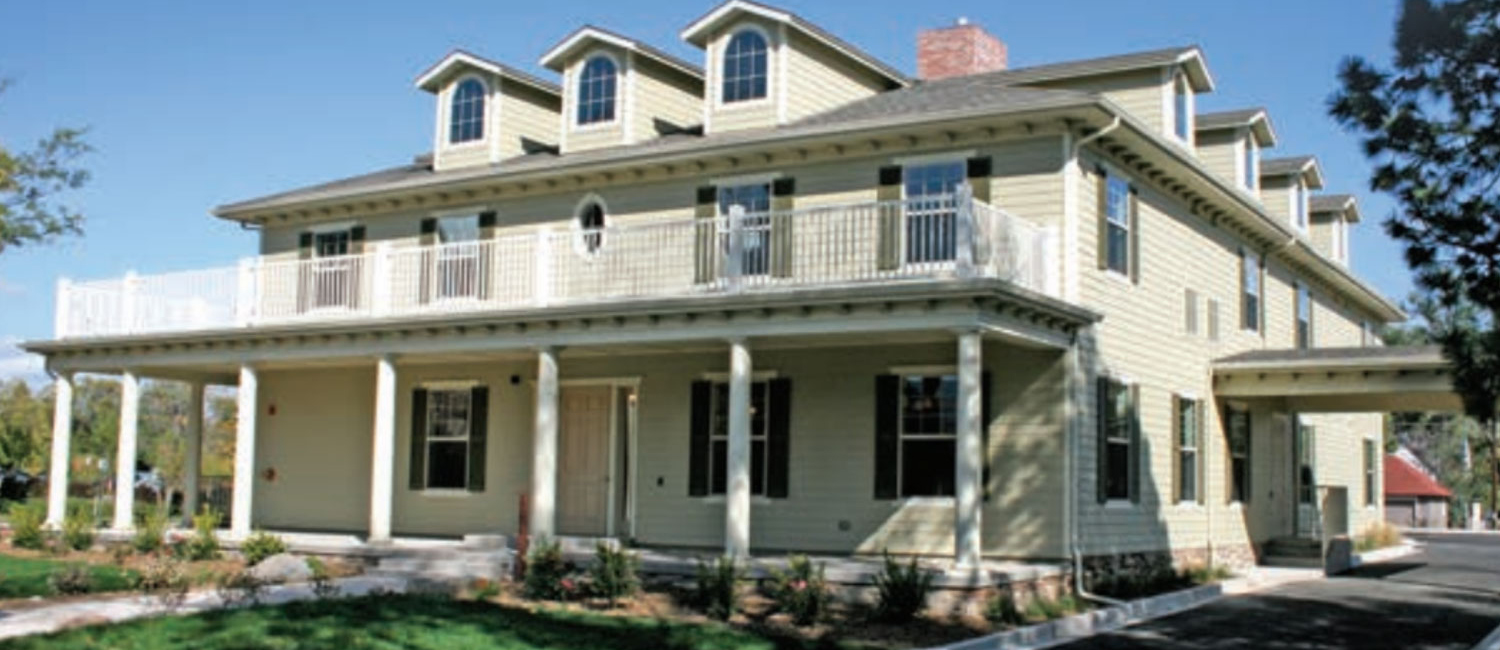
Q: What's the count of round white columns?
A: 8